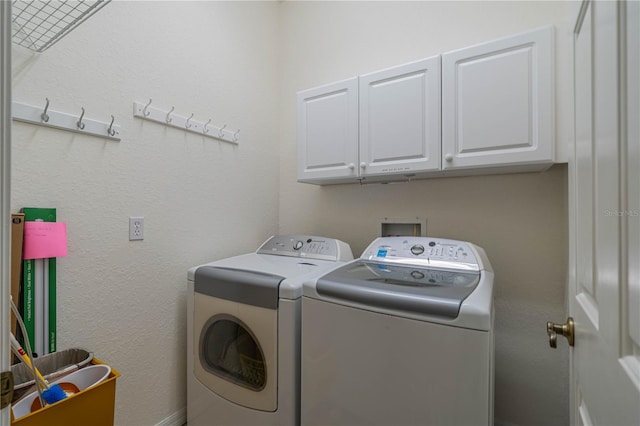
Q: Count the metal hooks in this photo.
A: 9